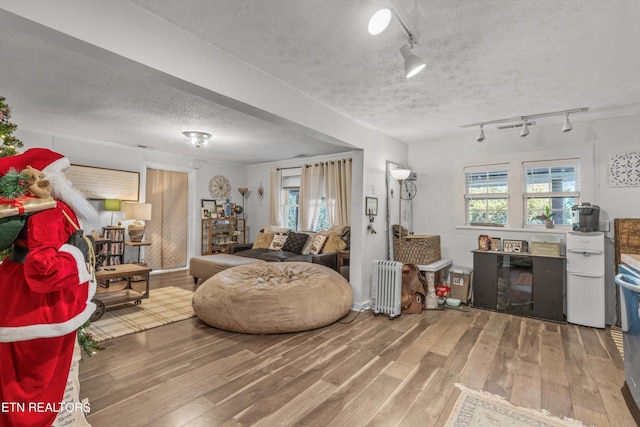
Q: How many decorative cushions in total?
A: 6